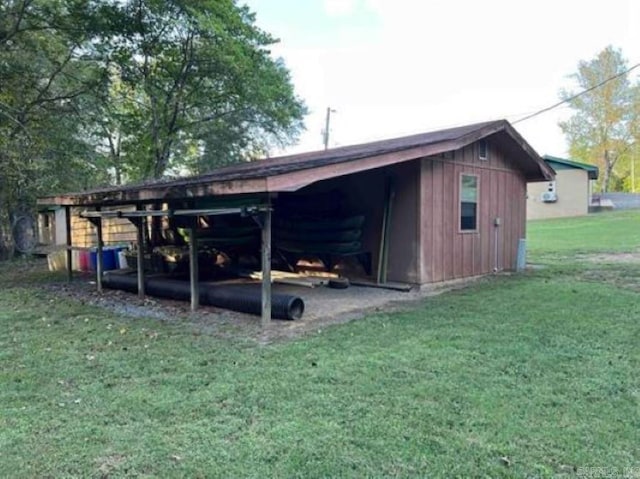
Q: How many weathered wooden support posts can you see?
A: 5